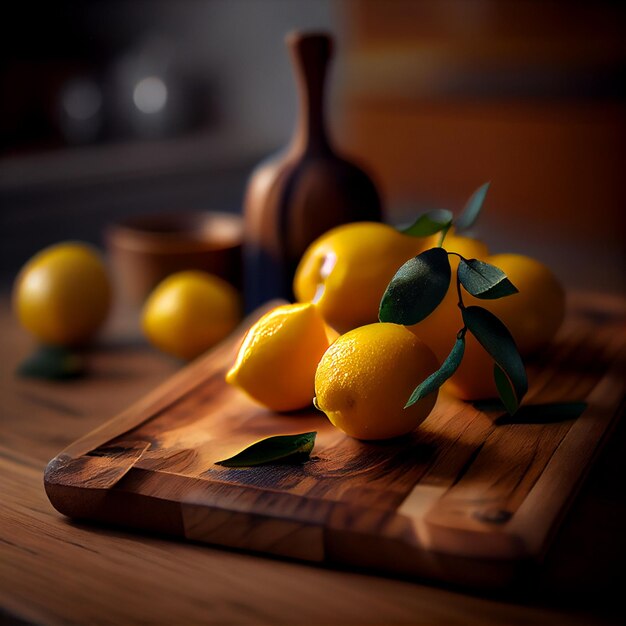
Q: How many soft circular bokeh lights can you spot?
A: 2